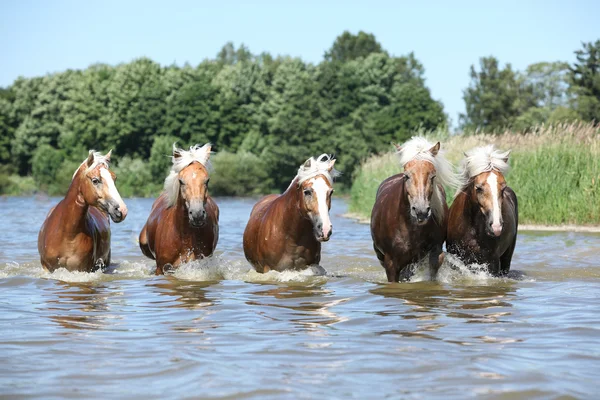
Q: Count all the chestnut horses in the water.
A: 5